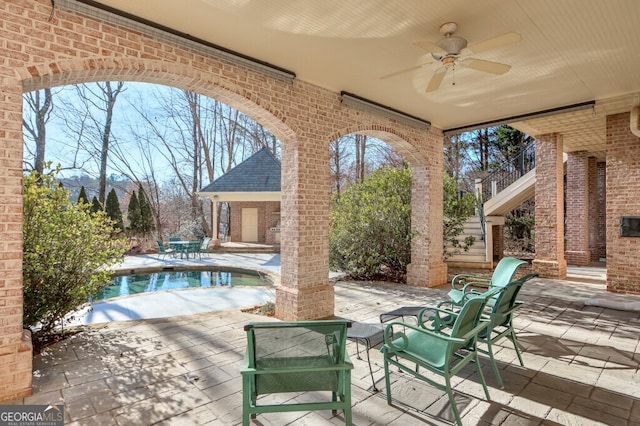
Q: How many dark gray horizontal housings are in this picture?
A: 3